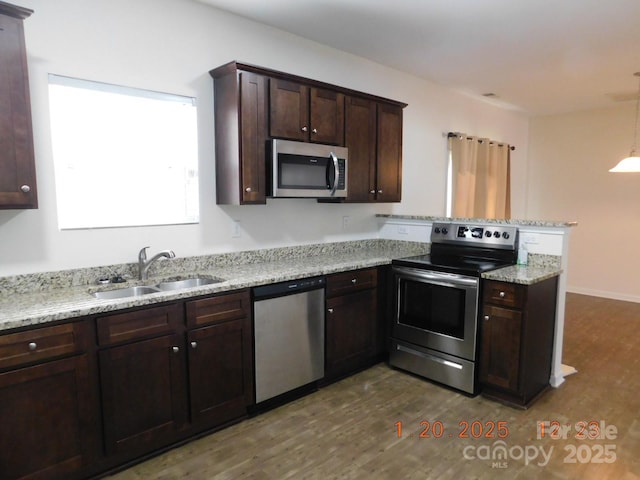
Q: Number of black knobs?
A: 5